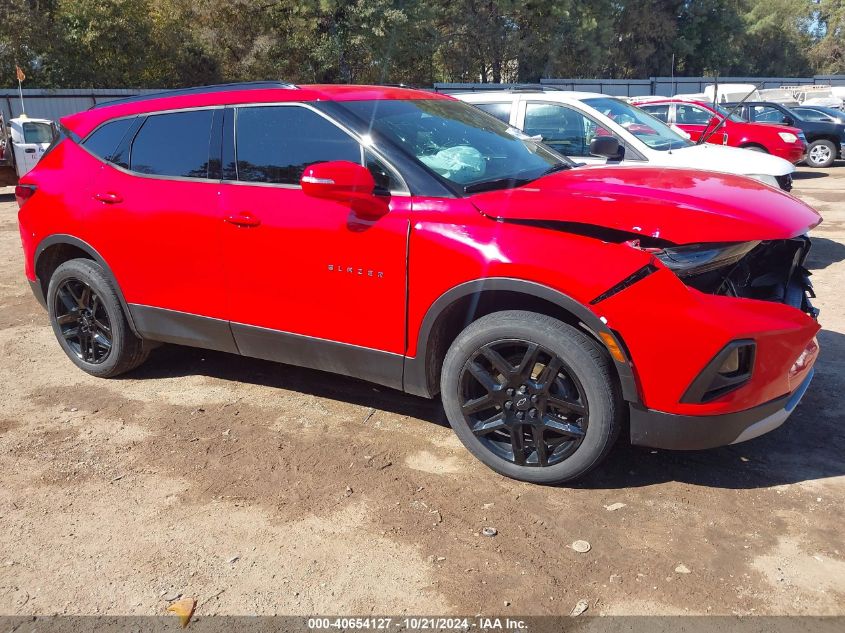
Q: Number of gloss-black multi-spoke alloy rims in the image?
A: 2